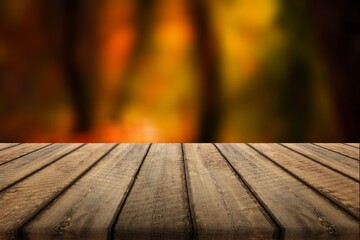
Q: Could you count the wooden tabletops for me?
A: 1